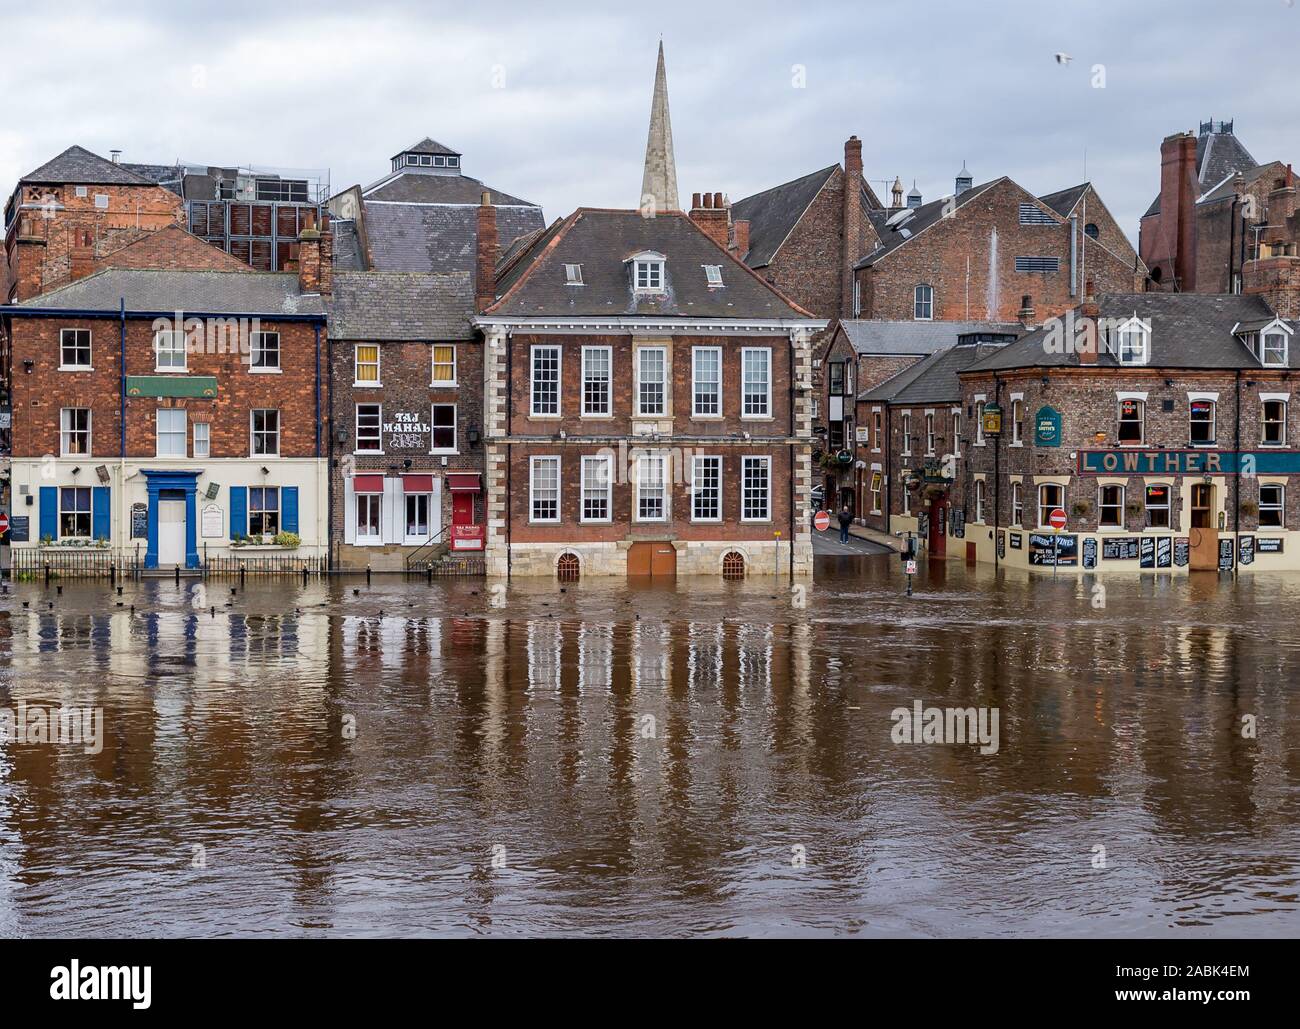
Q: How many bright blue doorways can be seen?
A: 1